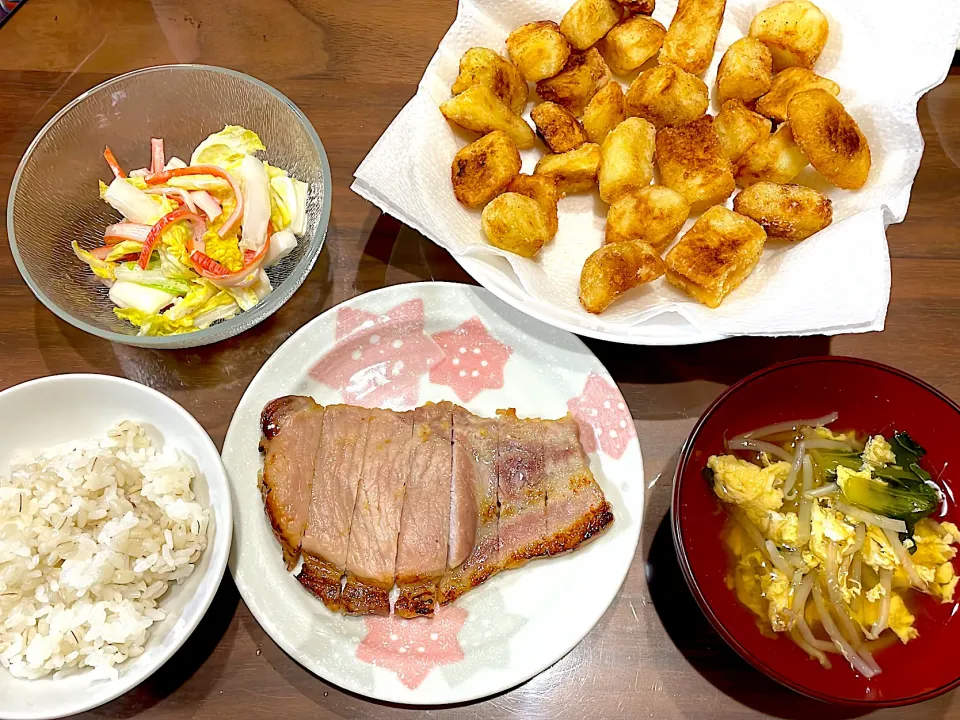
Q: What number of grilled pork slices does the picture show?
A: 7